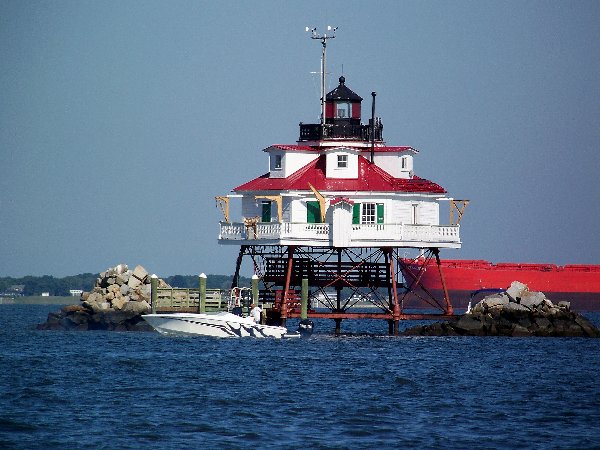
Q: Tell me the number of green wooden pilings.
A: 4